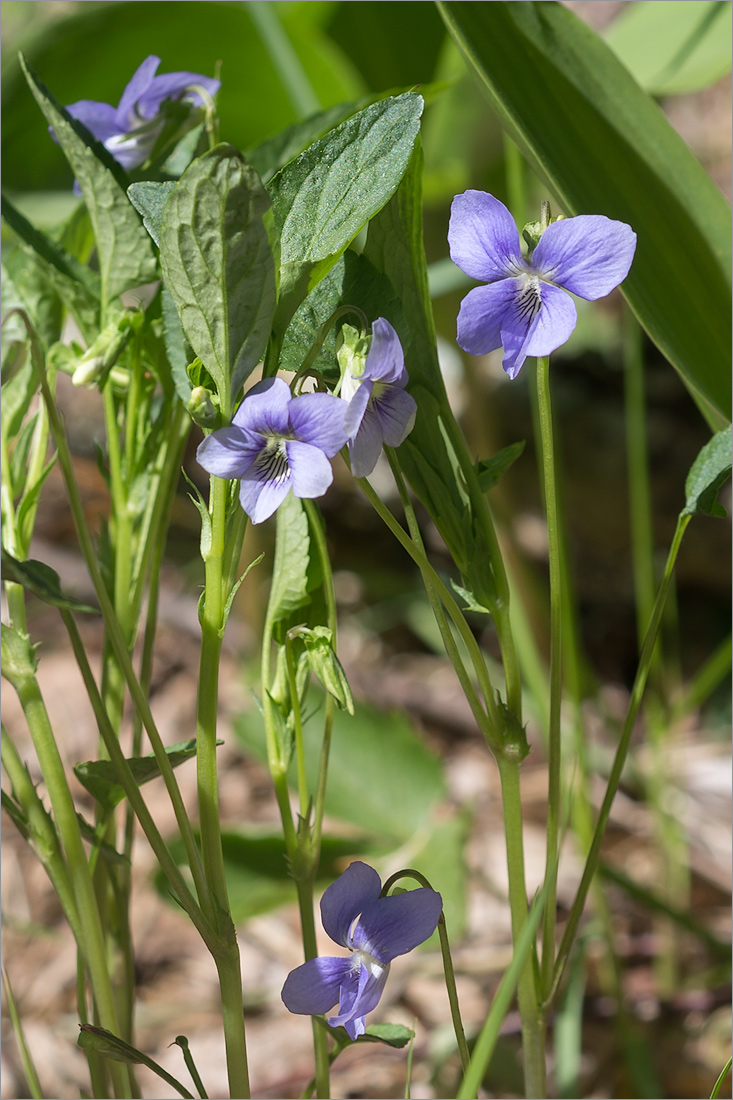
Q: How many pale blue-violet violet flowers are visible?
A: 5